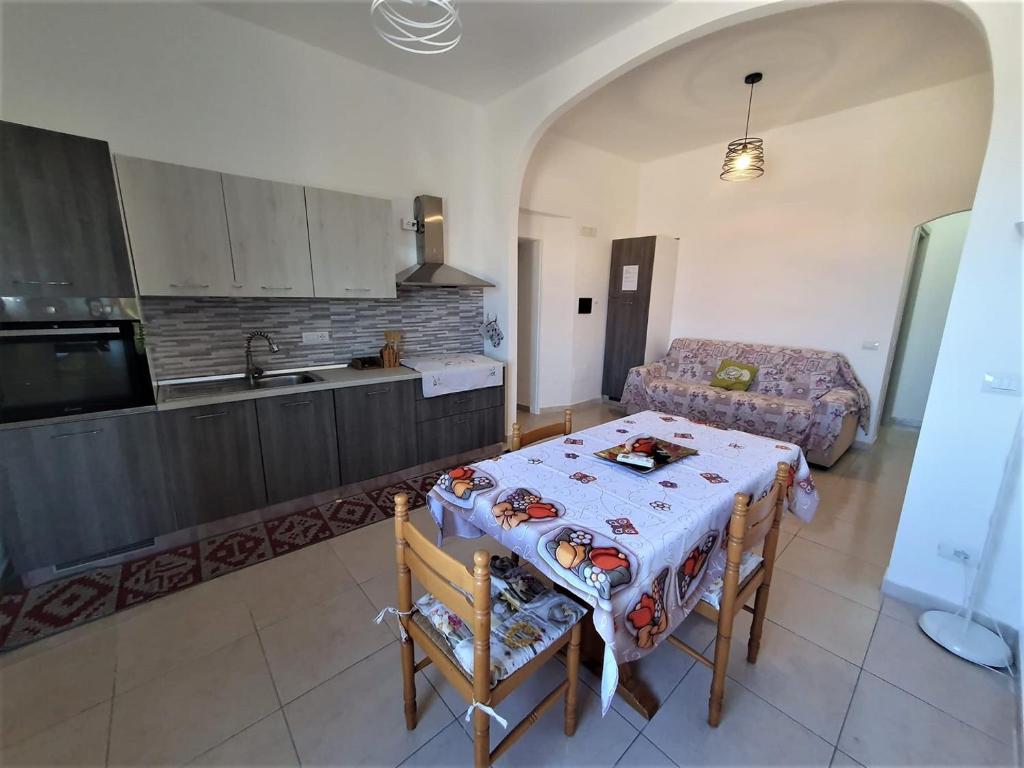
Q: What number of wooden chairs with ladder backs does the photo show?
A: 3